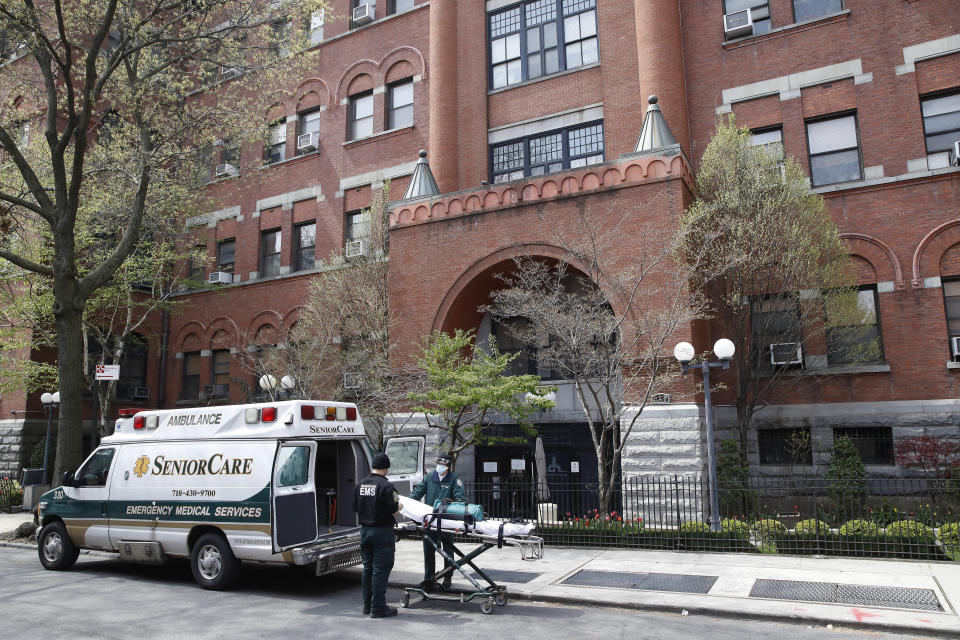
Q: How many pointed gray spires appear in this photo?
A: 2